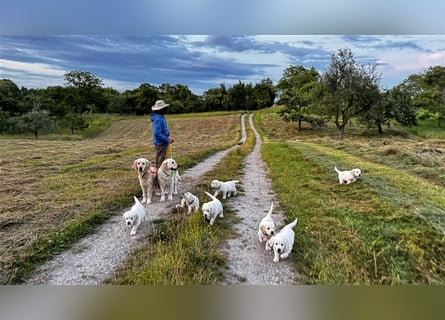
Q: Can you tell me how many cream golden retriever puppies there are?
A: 7